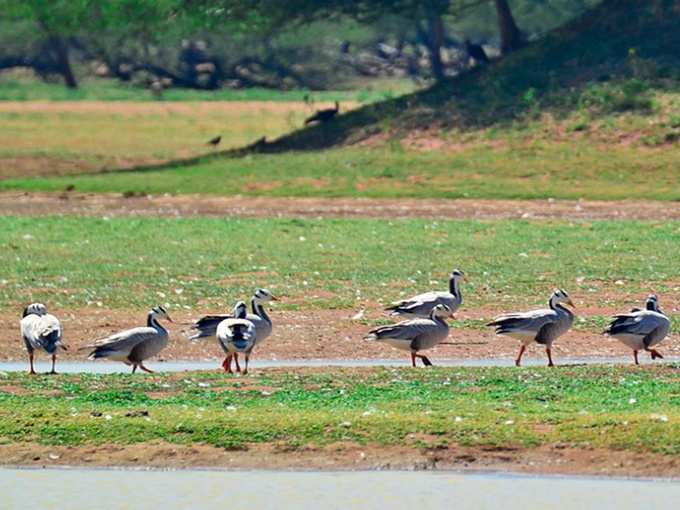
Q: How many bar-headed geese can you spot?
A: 8